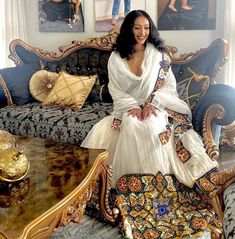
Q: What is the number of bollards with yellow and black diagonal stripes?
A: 0